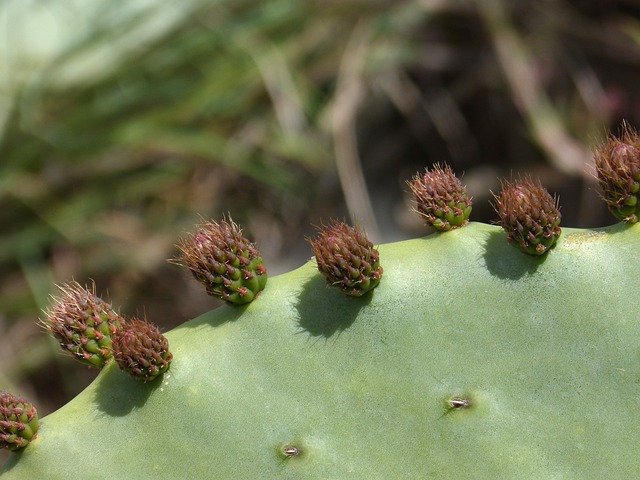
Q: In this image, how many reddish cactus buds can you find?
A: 8